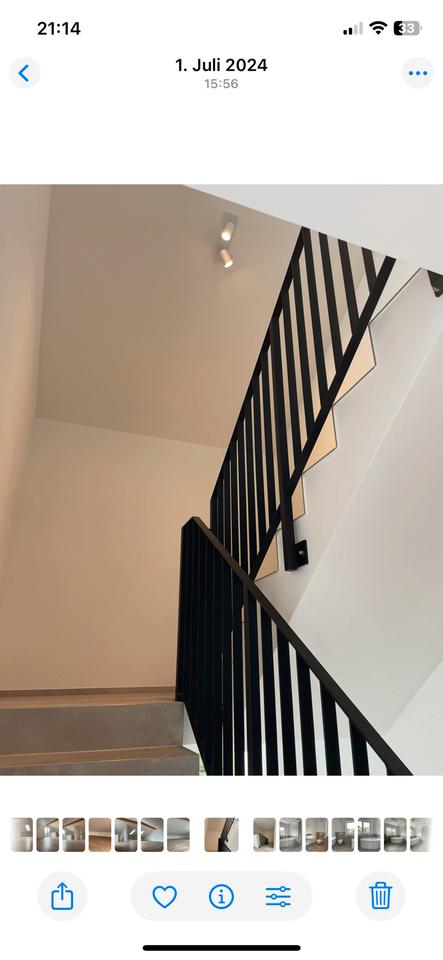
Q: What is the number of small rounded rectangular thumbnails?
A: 15